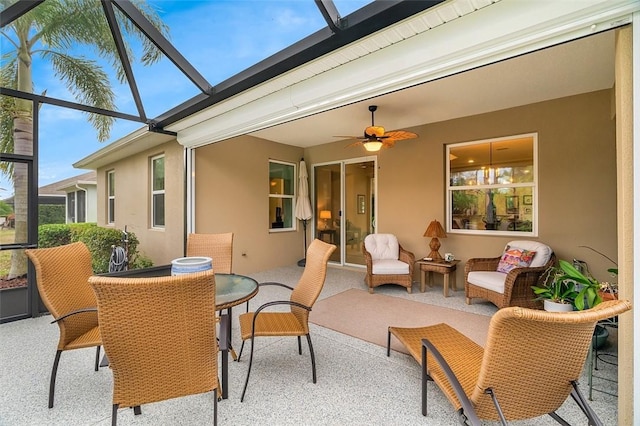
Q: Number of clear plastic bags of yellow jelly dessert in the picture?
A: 0